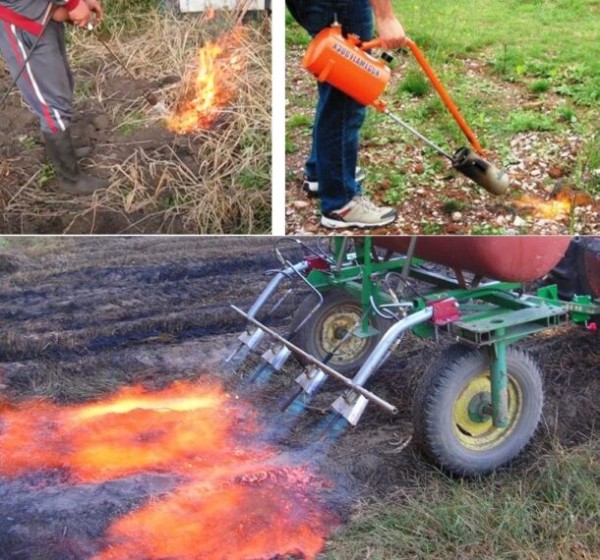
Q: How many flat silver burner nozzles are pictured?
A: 4